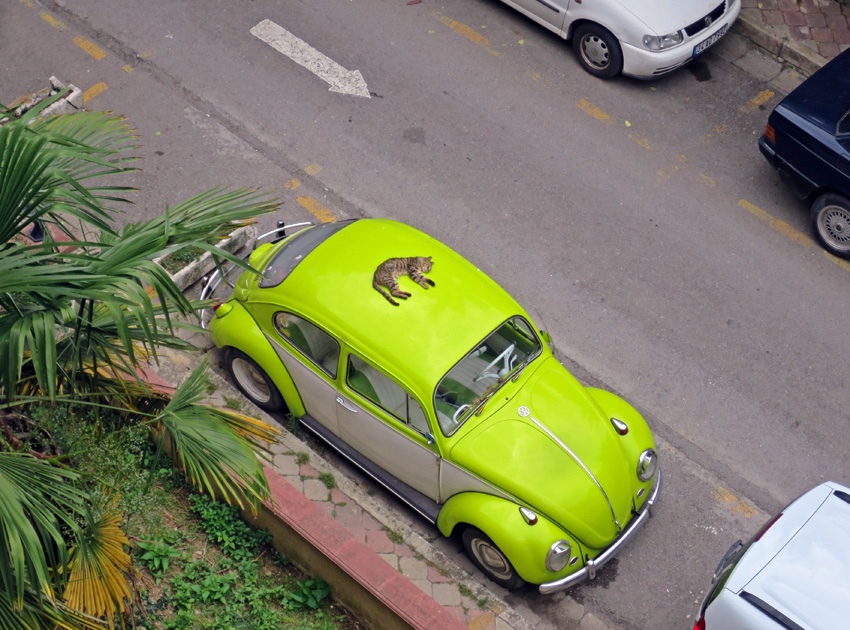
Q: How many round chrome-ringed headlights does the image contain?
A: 2